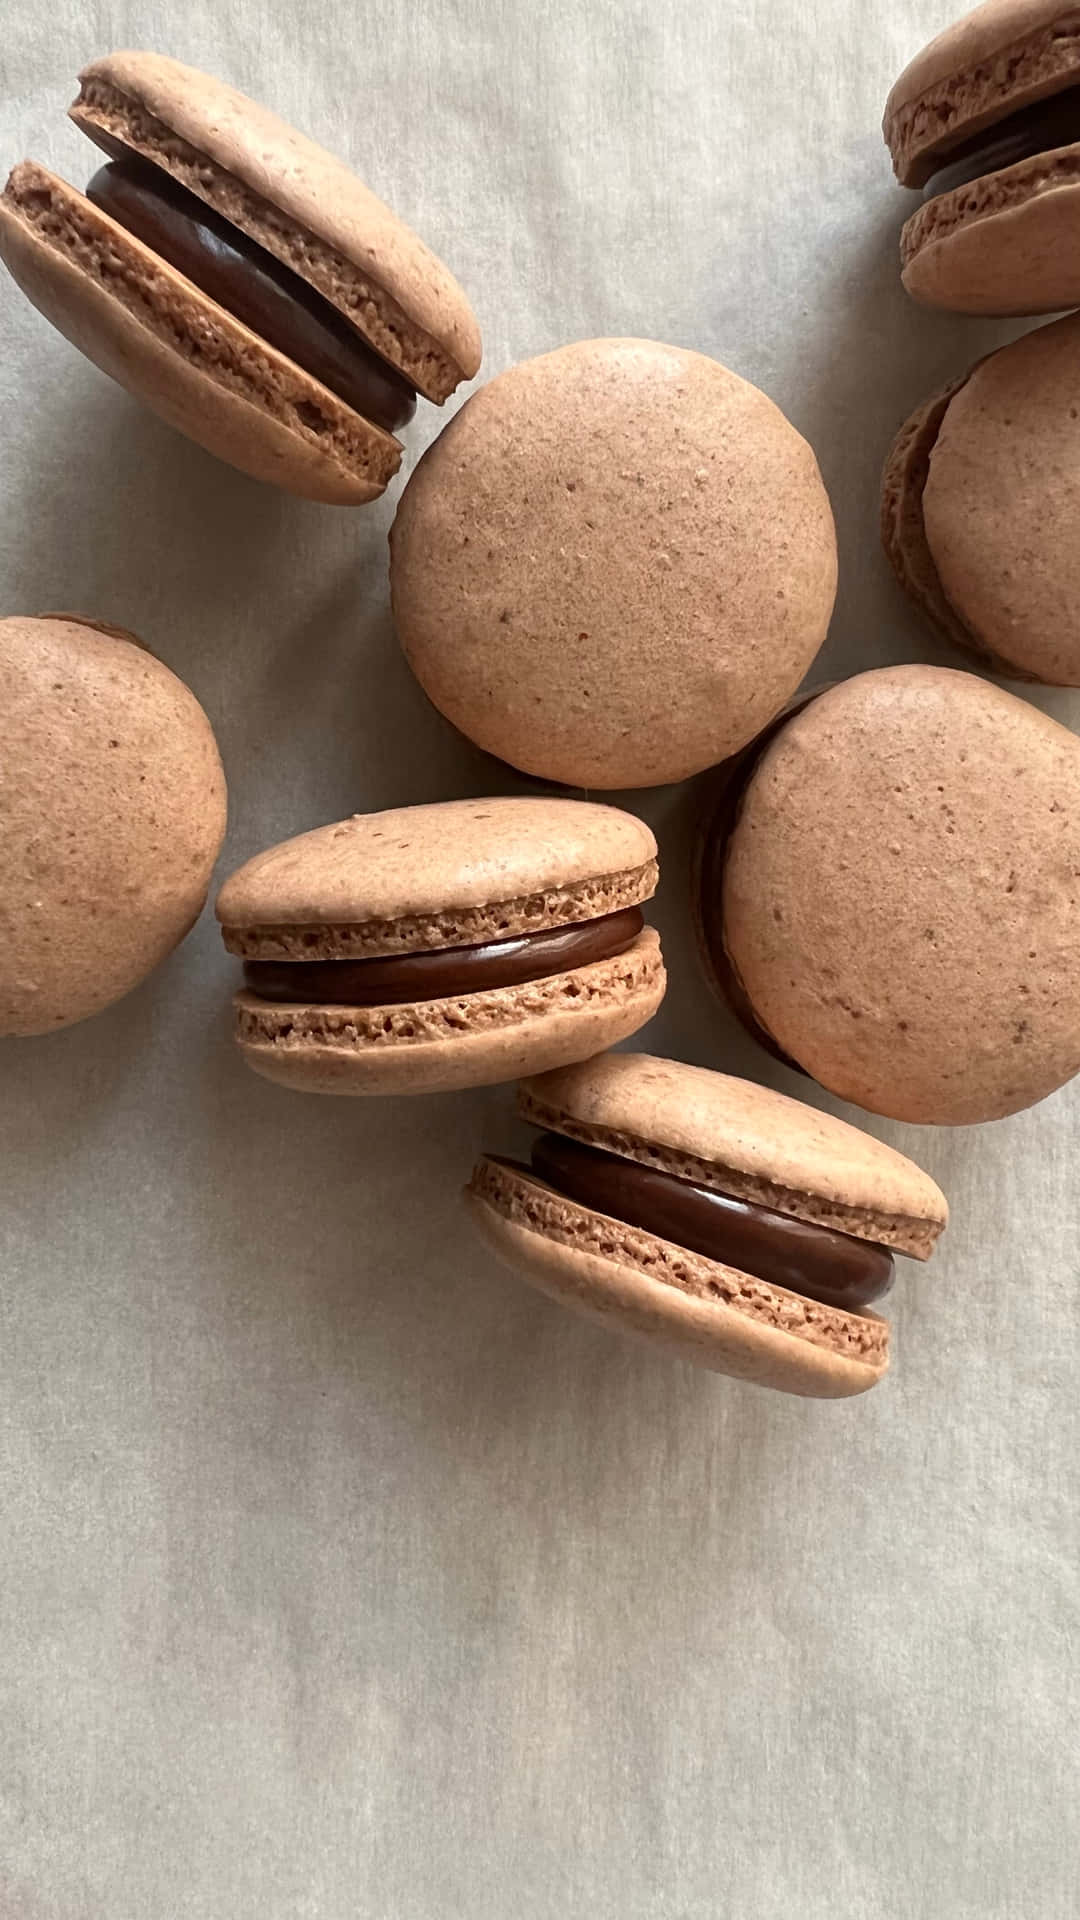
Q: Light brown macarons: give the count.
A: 8